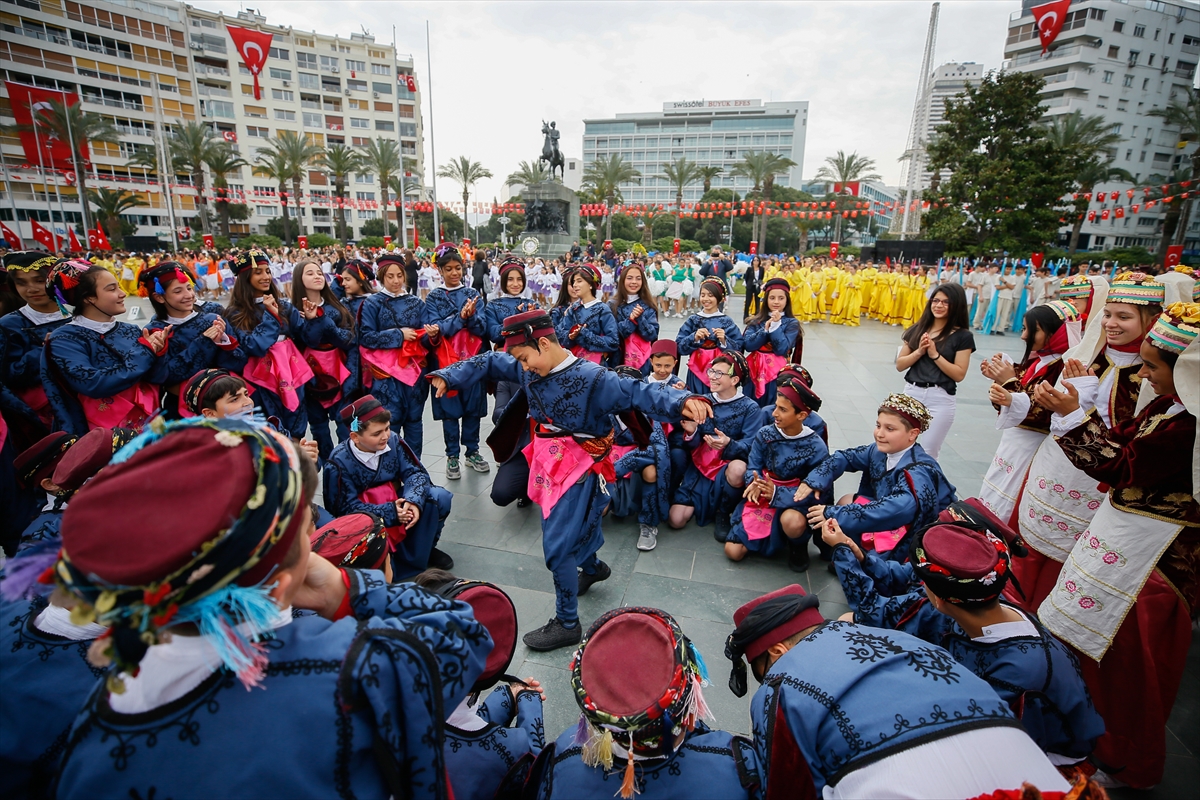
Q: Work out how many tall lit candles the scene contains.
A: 0